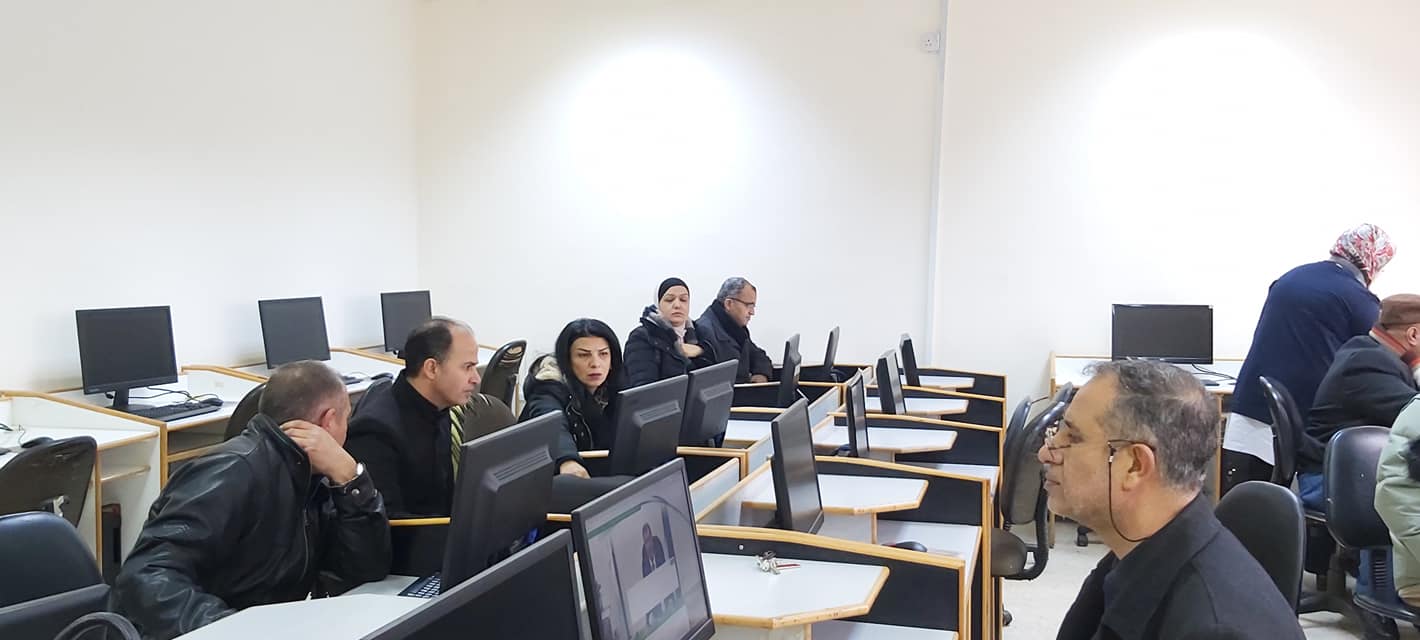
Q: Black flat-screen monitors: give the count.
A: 15